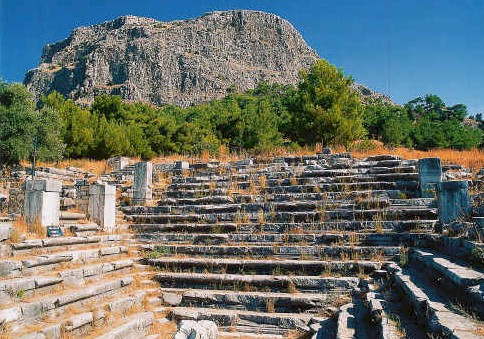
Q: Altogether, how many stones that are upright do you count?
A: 5